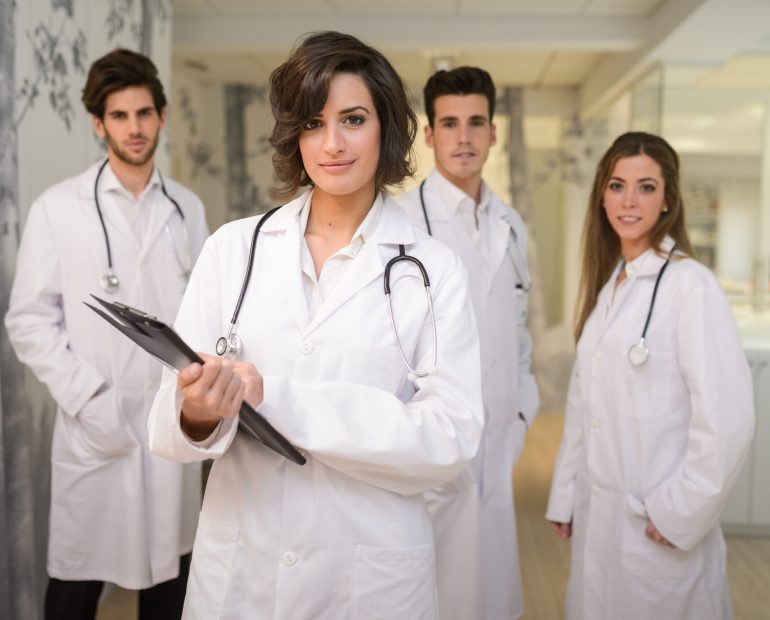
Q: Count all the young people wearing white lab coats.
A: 4